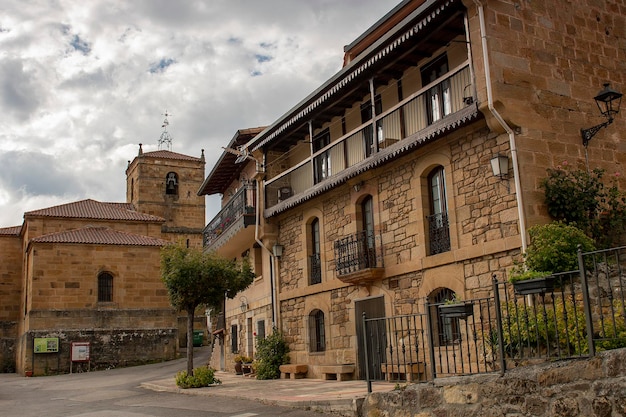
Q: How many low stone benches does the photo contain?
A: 3